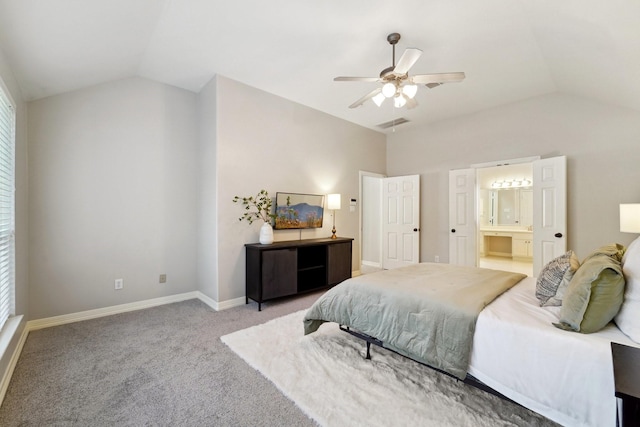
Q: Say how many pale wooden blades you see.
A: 5